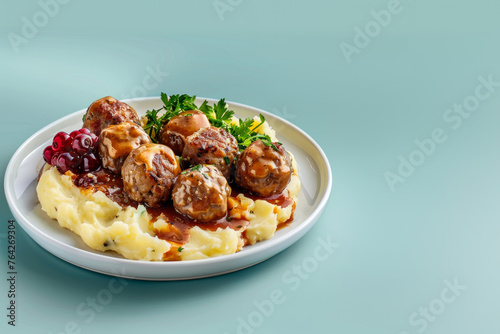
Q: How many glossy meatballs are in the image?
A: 7